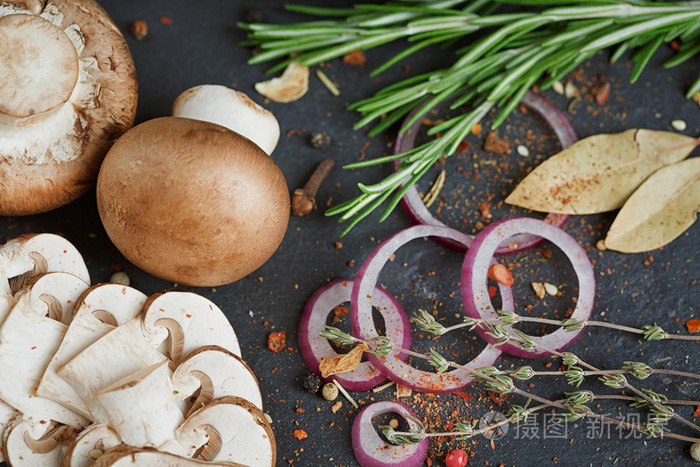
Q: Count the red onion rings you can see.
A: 5